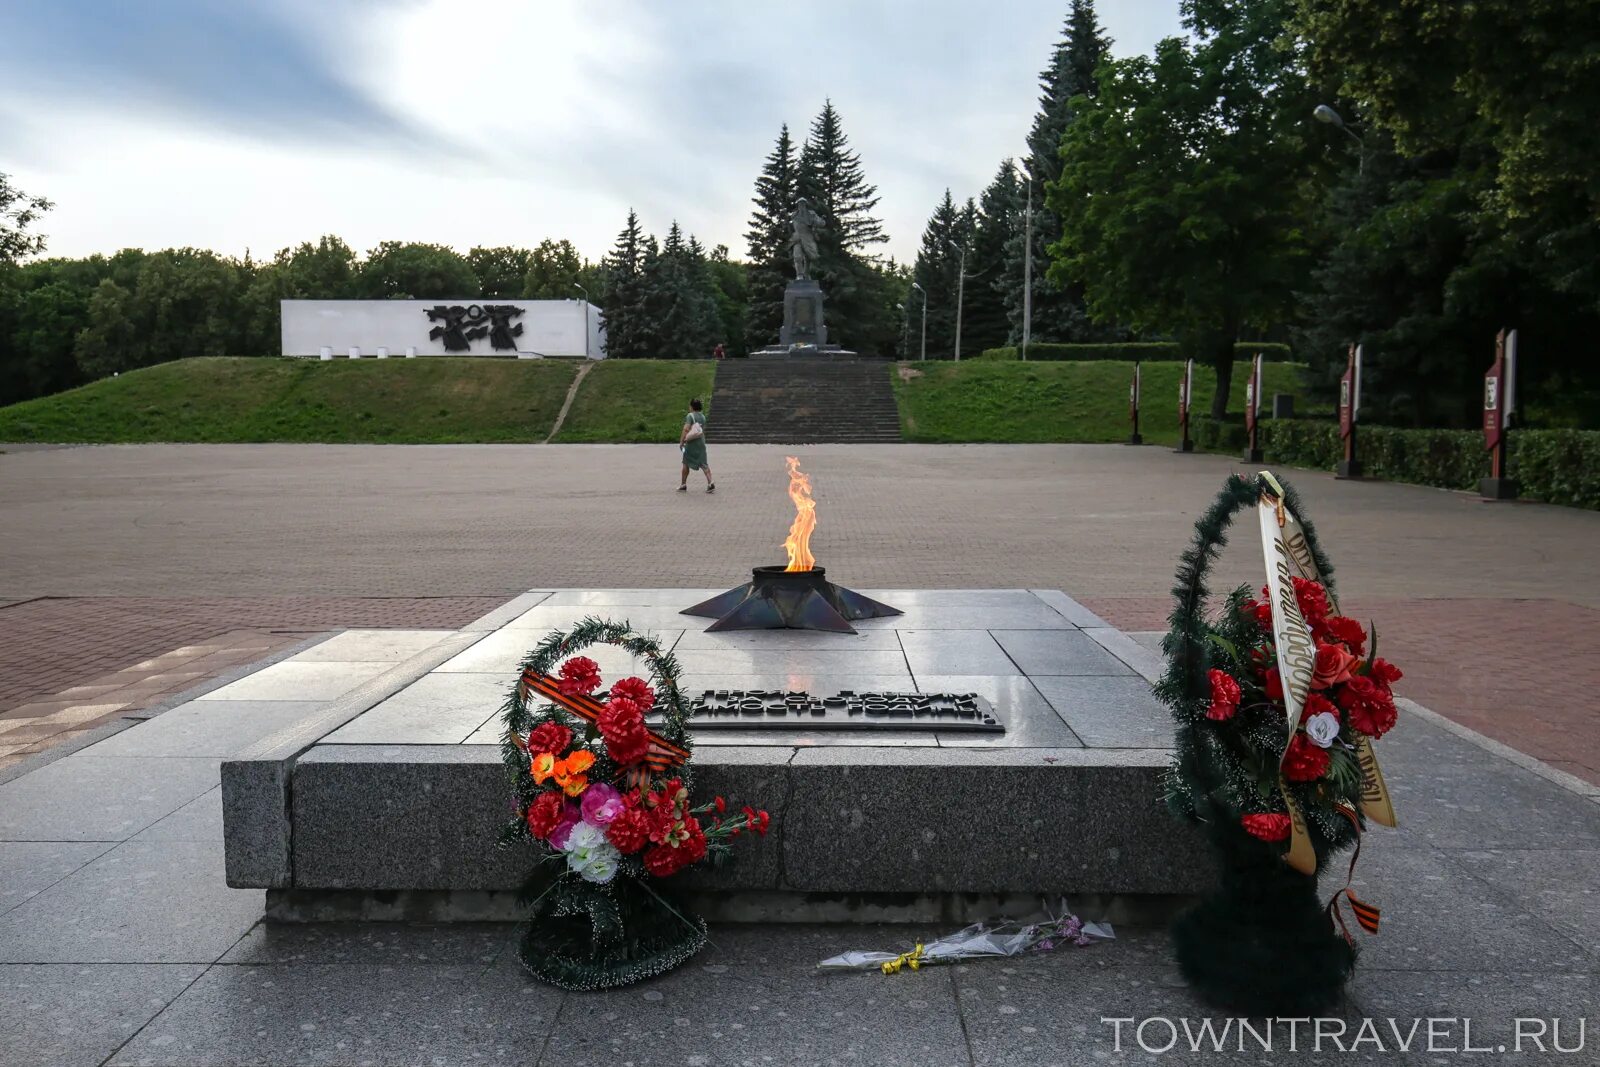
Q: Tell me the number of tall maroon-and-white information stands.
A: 5